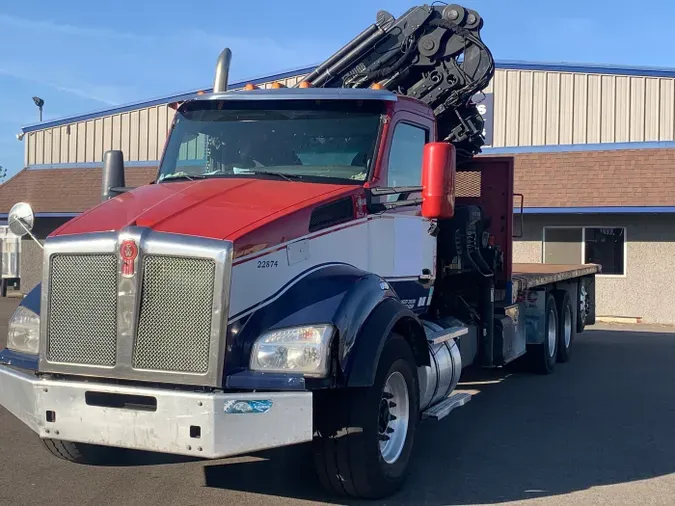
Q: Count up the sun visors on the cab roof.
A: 1